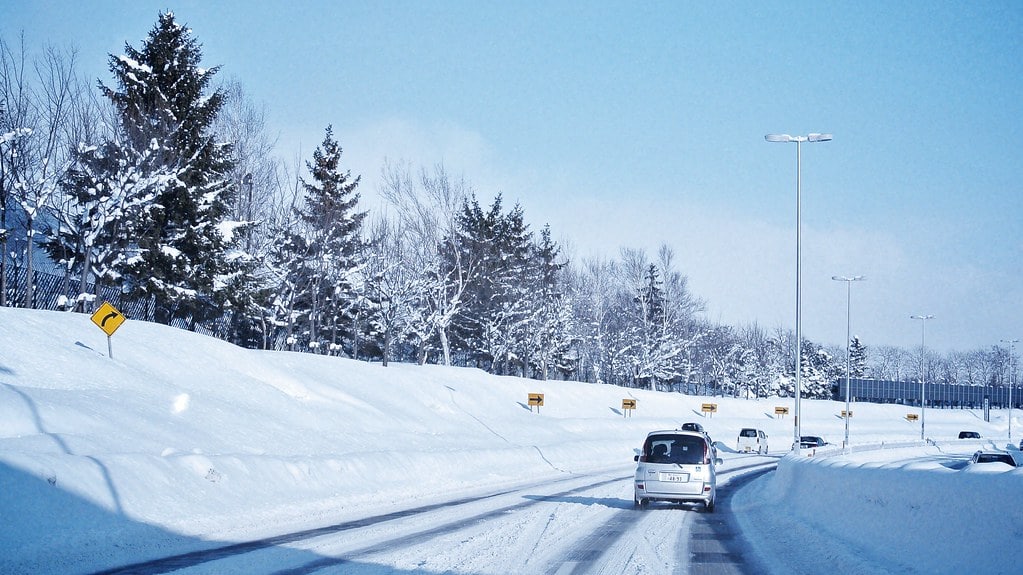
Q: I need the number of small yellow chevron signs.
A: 6